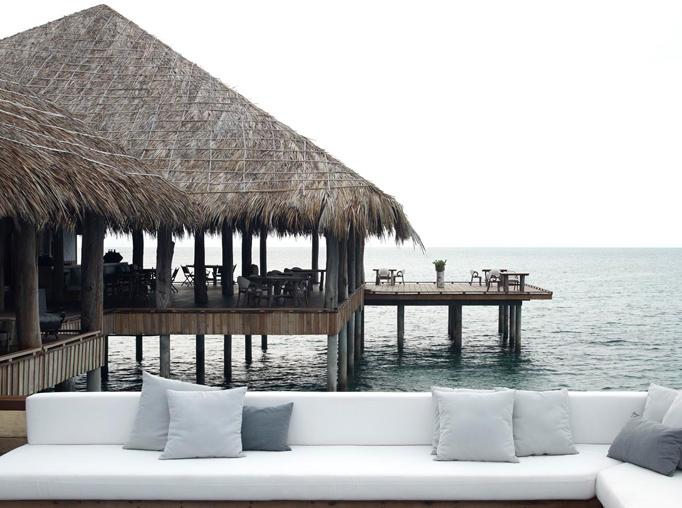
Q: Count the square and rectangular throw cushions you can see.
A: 9